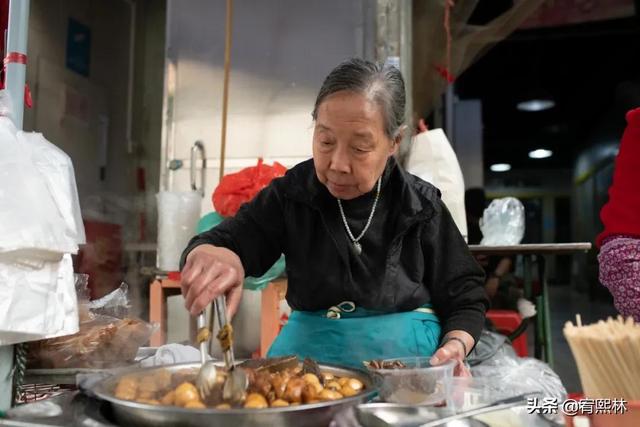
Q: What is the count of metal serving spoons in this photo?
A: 2